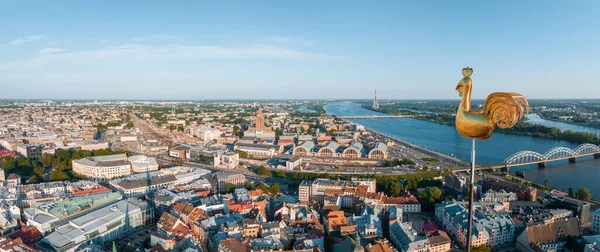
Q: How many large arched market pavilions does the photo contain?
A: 4